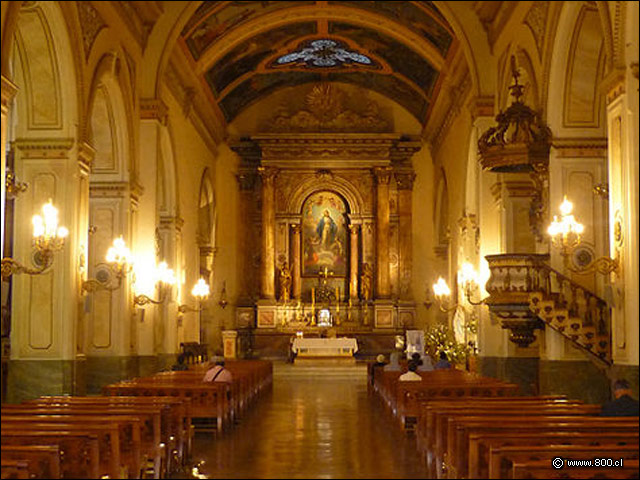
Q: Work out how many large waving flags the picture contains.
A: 0